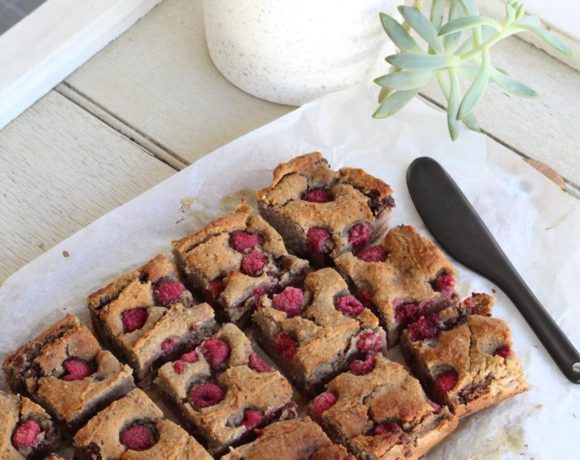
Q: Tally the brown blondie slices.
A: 12